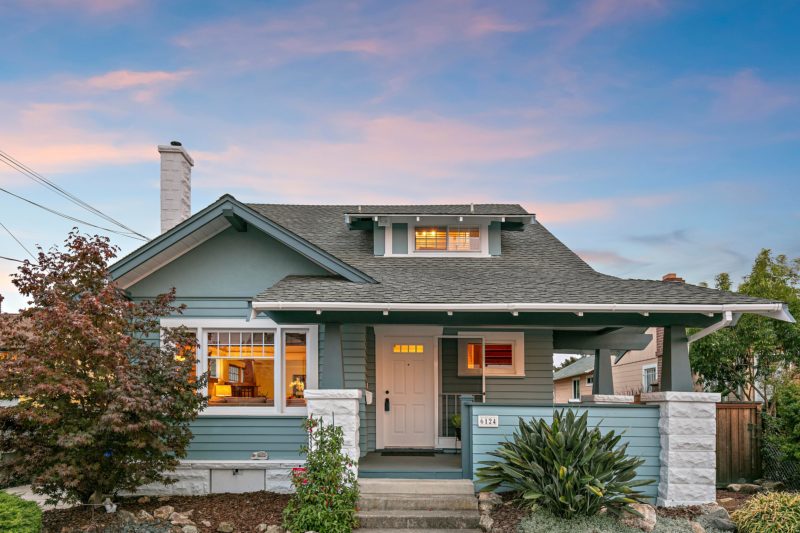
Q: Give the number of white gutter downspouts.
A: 1